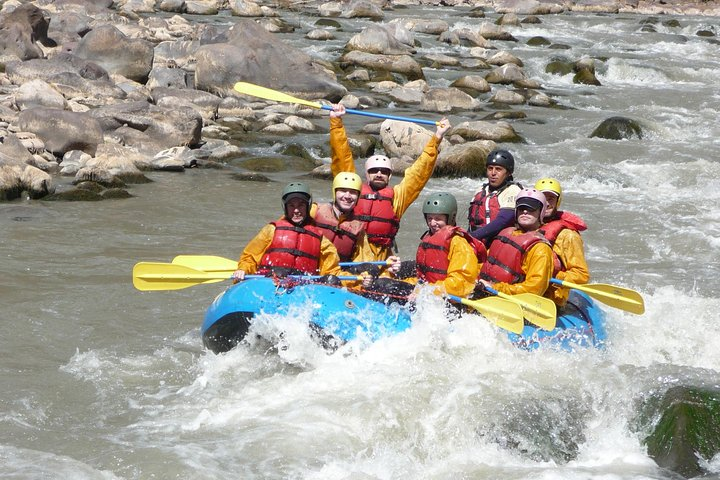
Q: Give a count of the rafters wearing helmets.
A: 7